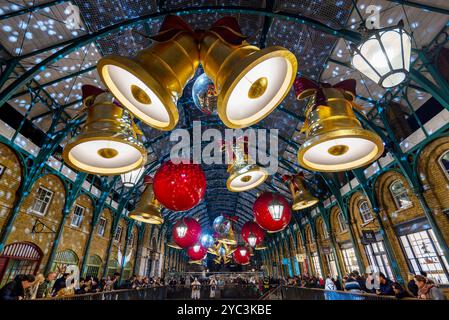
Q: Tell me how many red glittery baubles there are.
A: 6